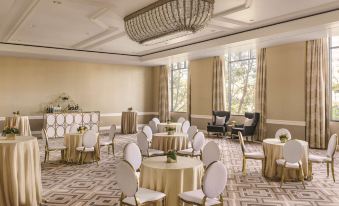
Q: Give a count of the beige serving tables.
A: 8